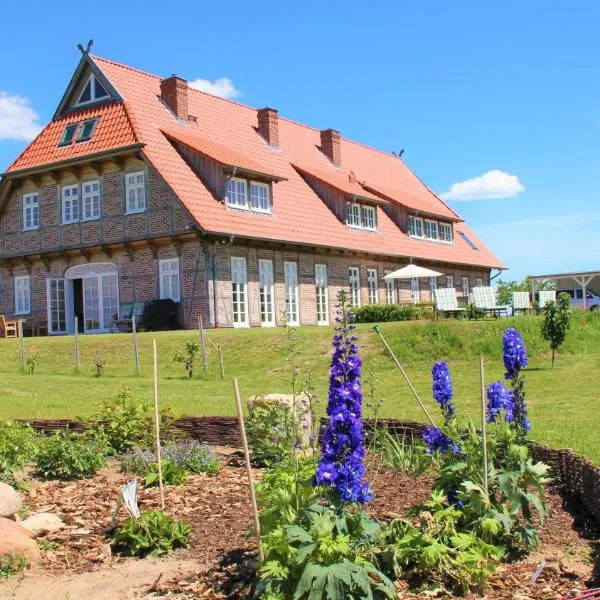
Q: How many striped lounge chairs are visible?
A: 4